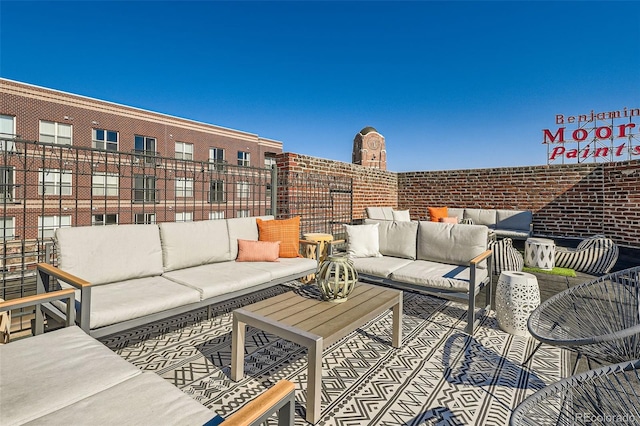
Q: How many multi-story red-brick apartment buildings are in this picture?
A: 1